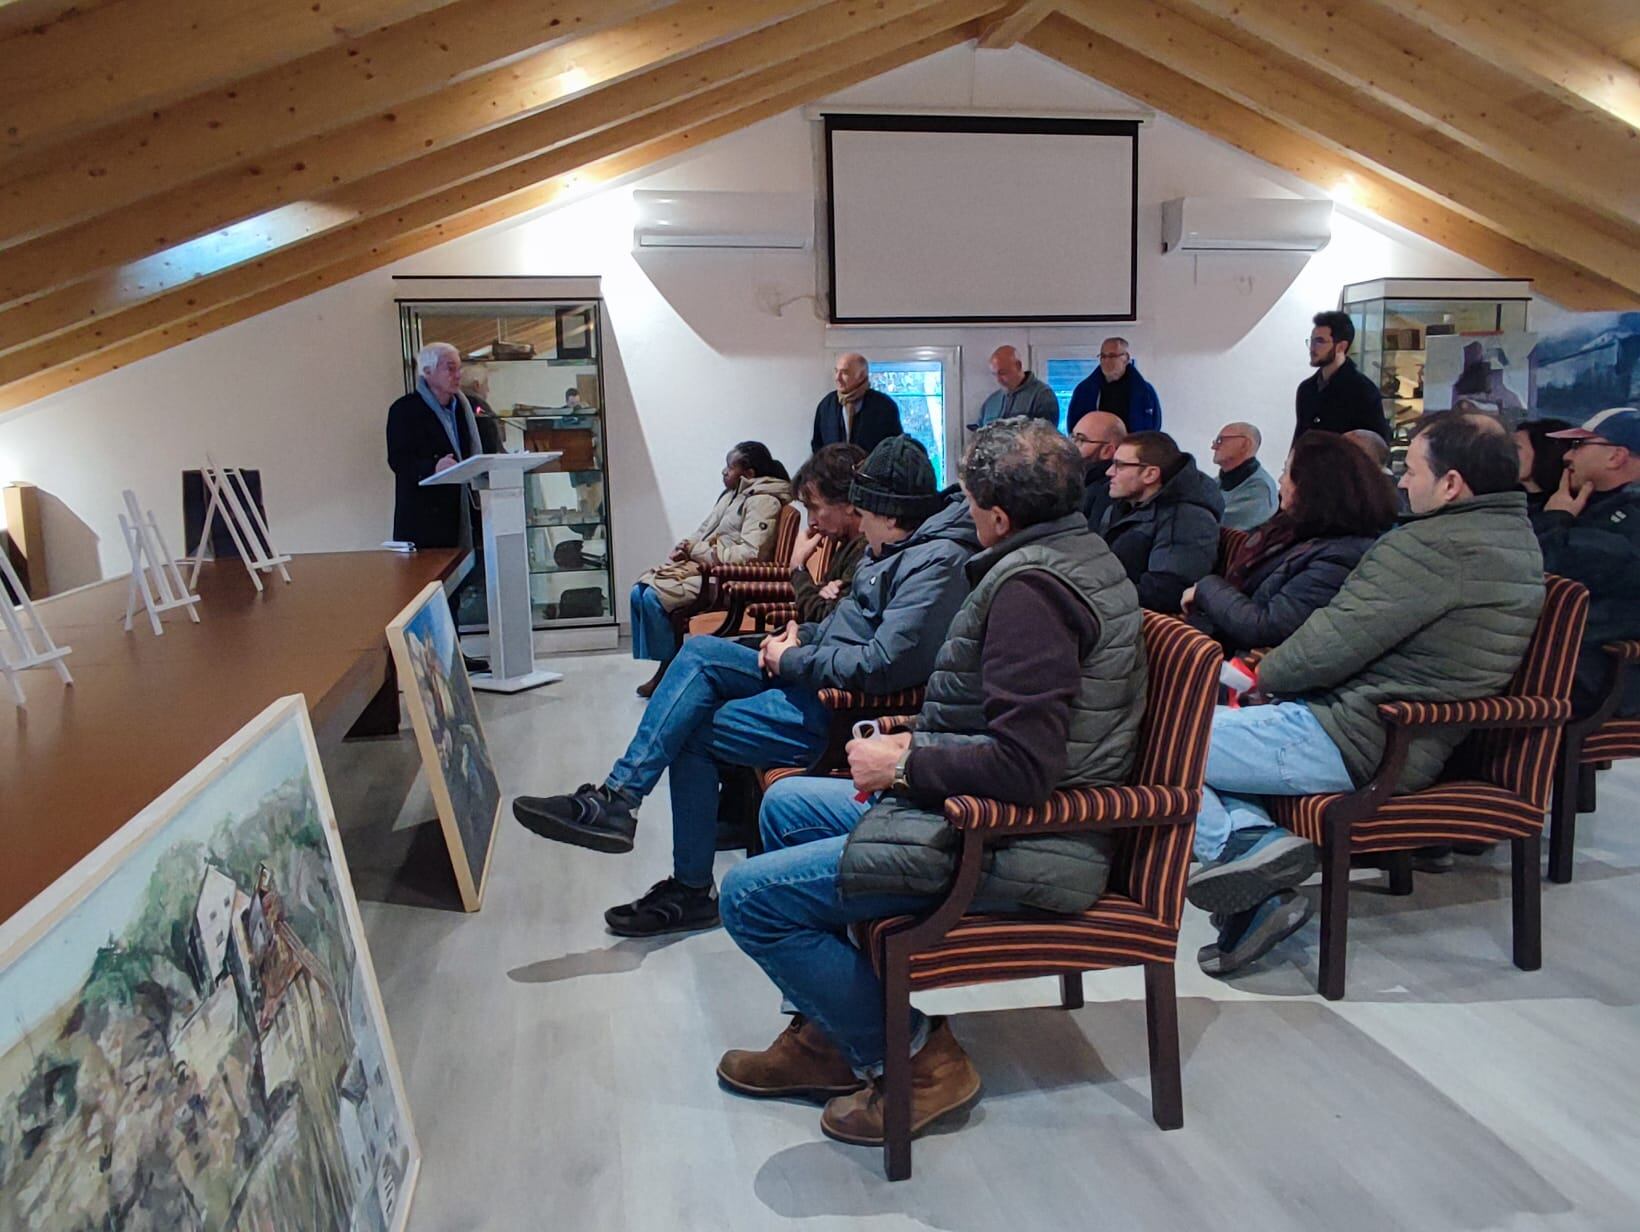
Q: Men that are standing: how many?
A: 5